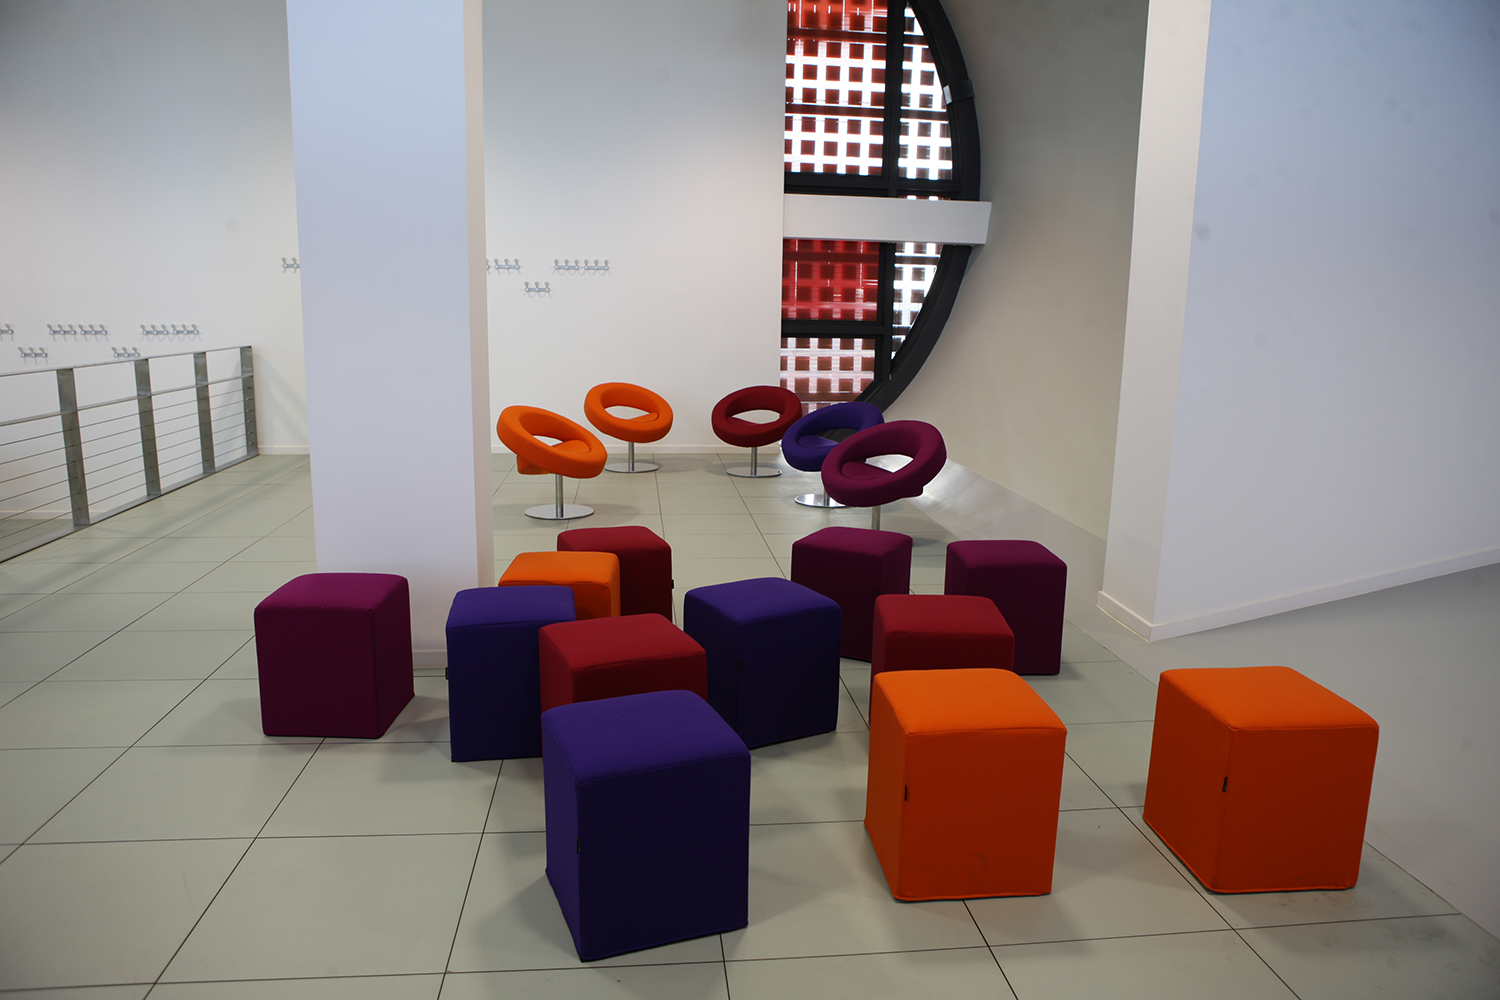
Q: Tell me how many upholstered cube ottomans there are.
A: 12